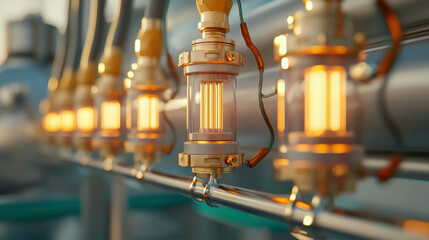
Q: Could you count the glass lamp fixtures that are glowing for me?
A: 7